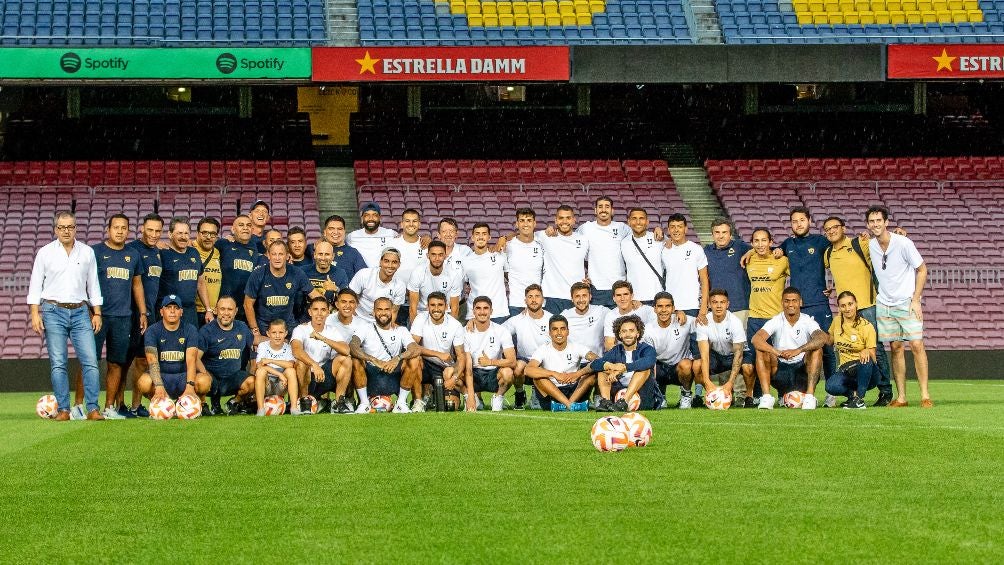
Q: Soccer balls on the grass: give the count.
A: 11